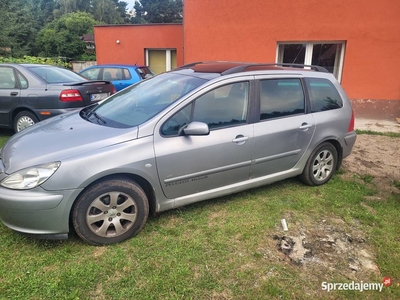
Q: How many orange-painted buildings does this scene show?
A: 2